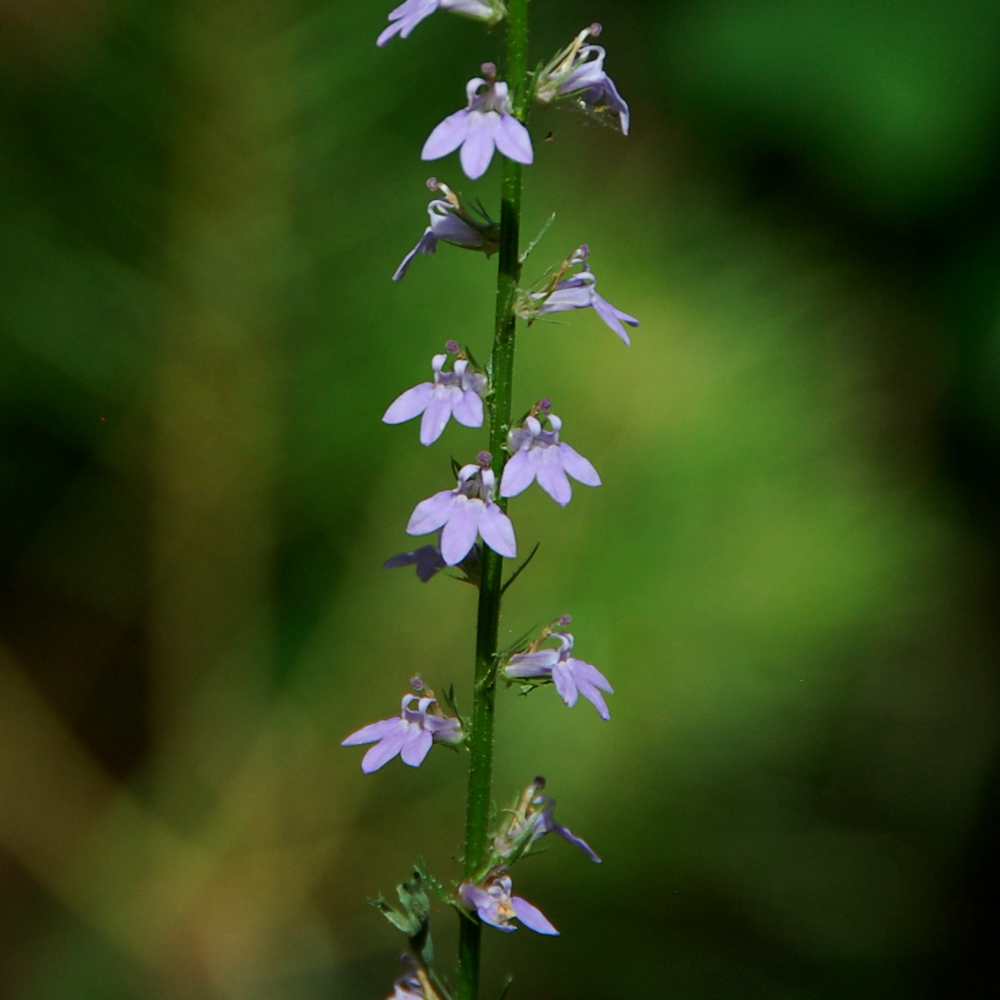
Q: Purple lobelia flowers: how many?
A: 14